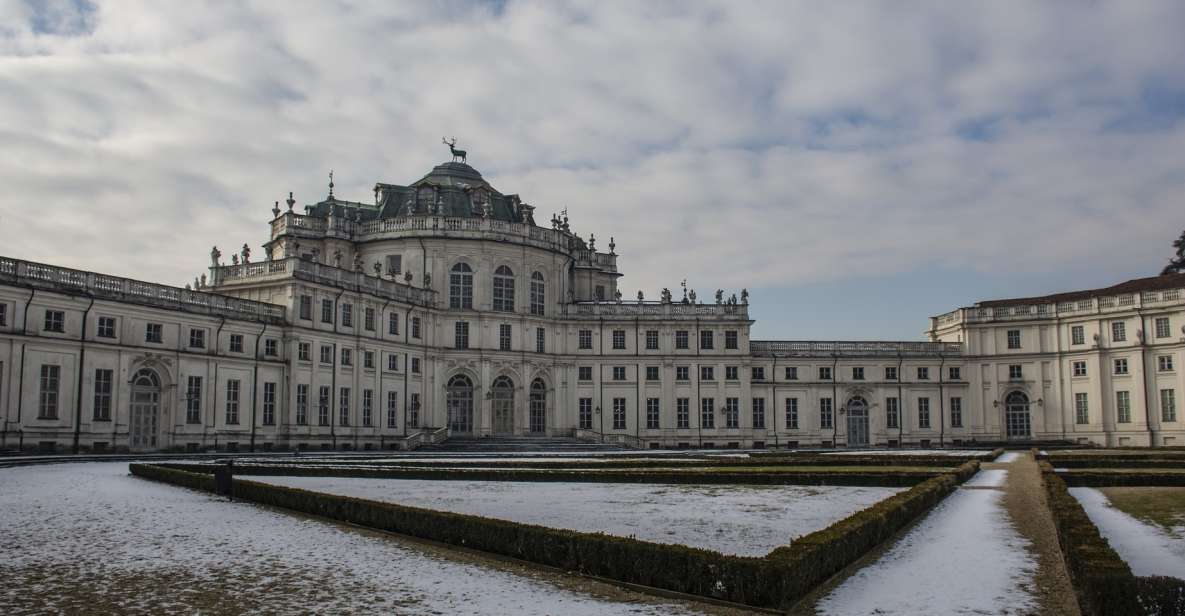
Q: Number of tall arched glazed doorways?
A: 6